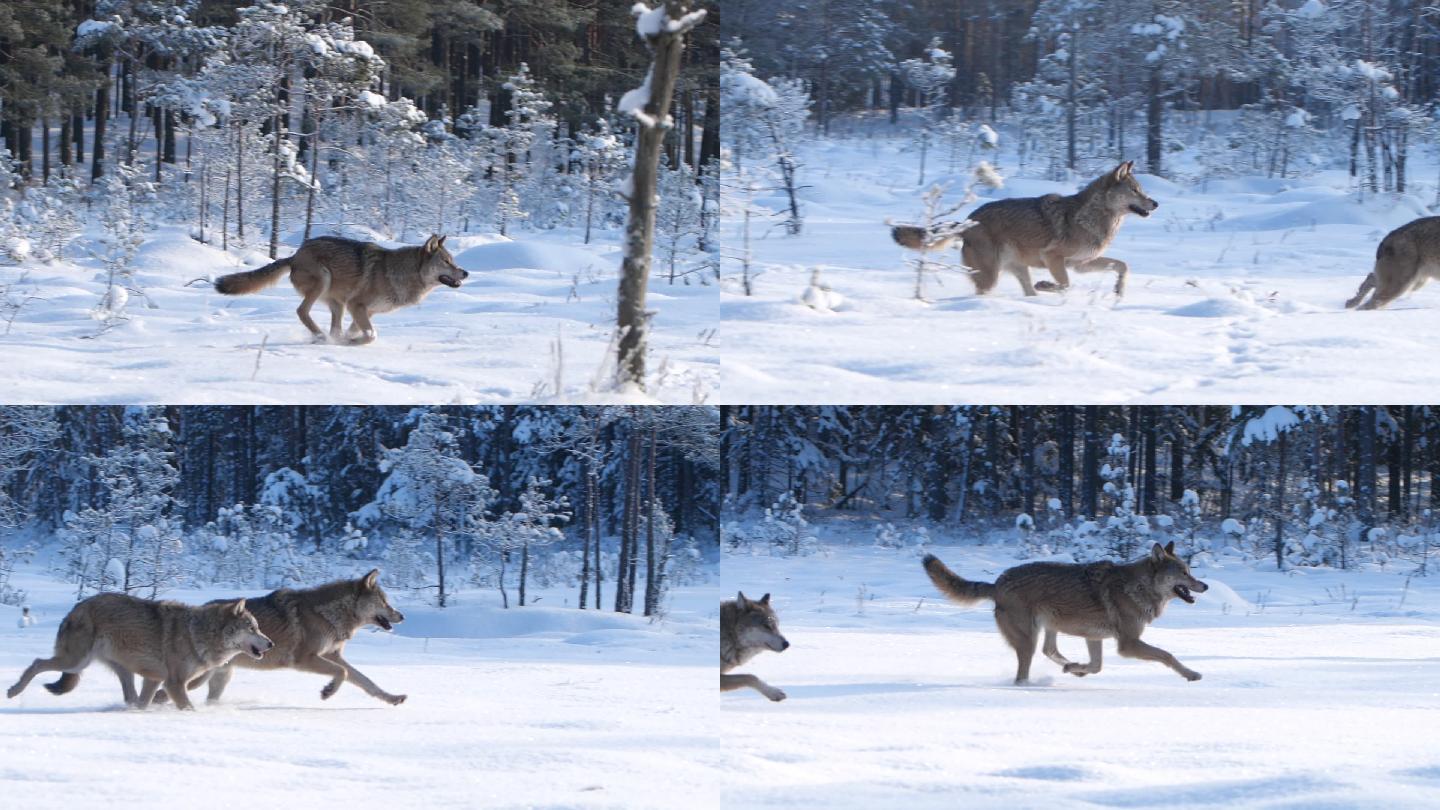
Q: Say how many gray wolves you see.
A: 7